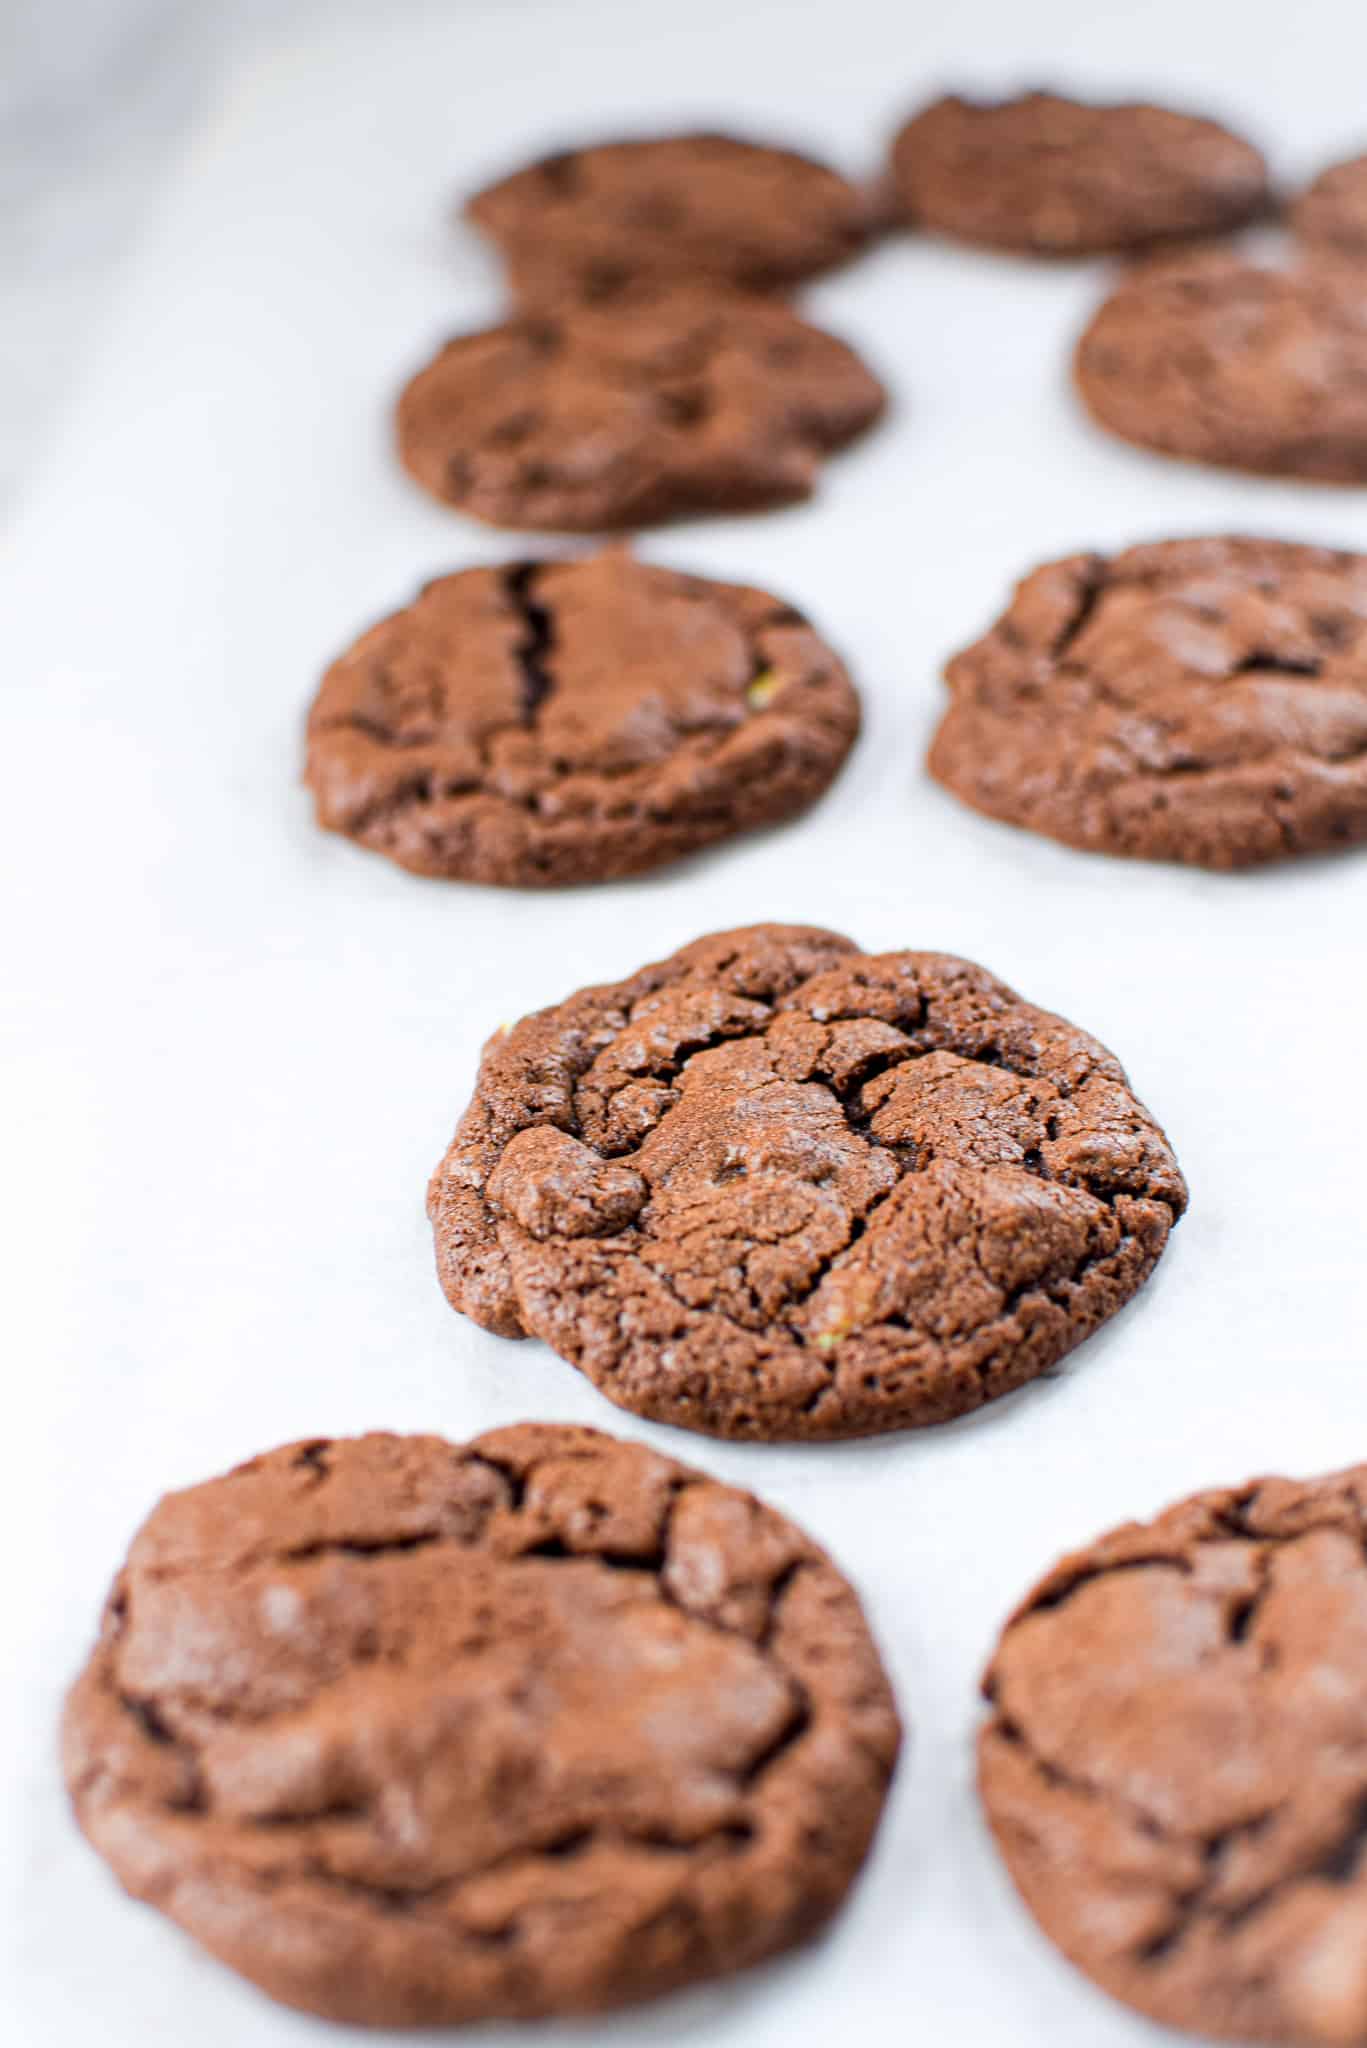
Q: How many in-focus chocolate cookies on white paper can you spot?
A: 1